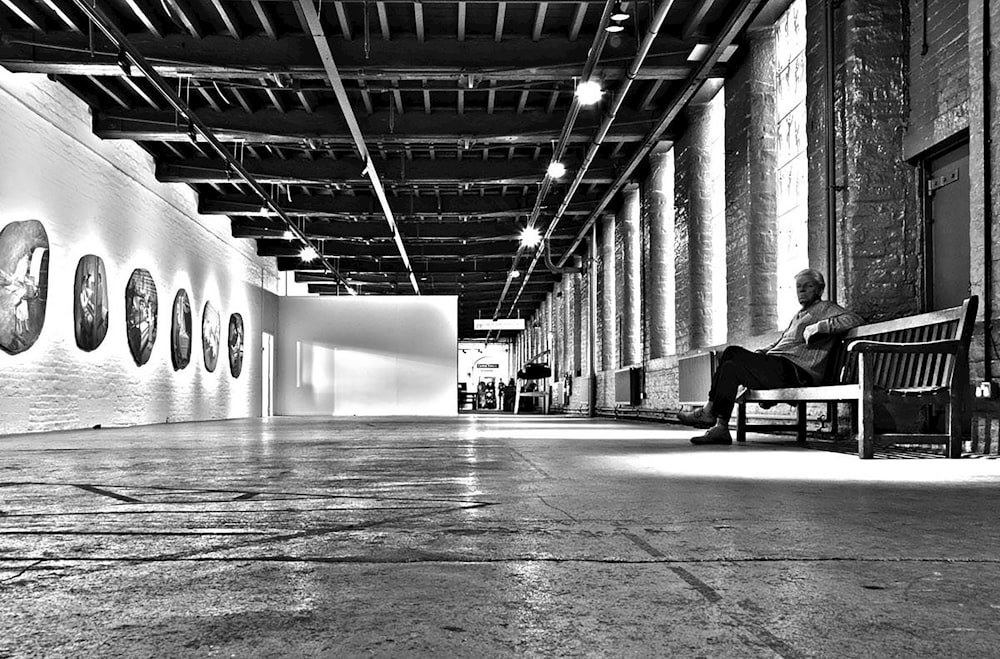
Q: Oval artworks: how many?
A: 6